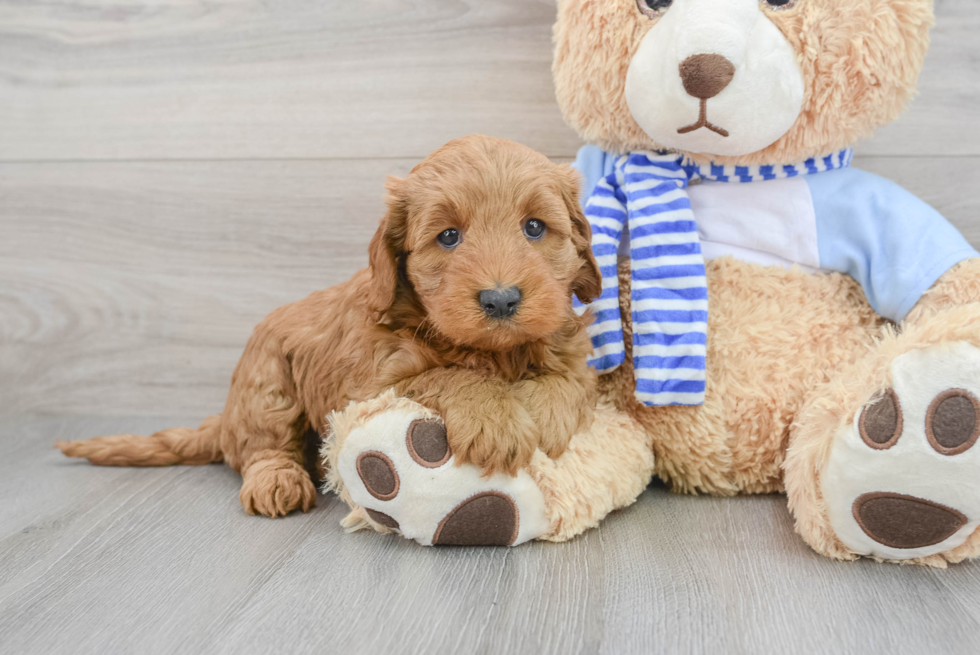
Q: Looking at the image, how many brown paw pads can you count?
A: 7